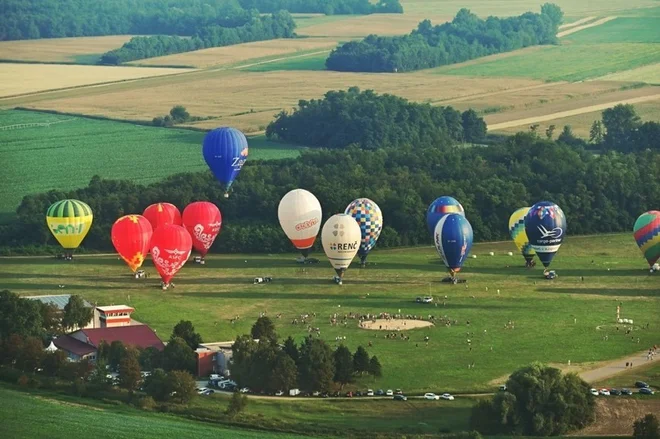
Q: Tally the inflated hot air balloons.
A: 14